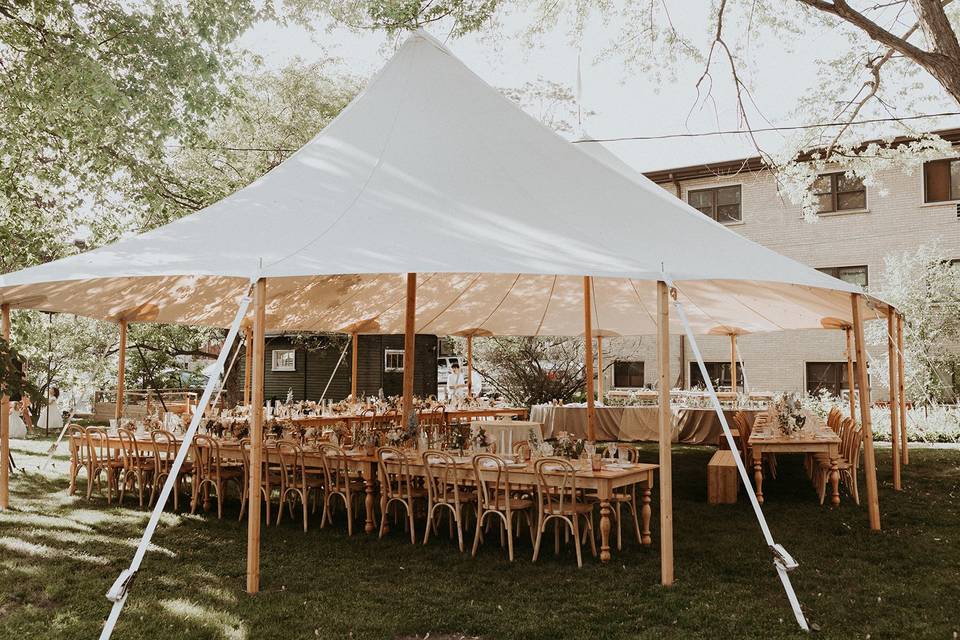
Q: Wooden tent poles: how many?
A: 15